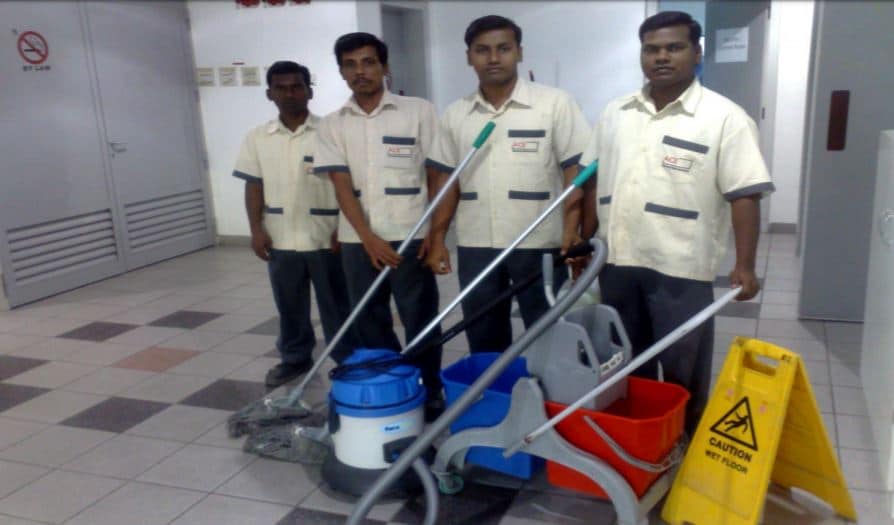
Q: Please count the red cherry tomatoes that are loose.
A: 0